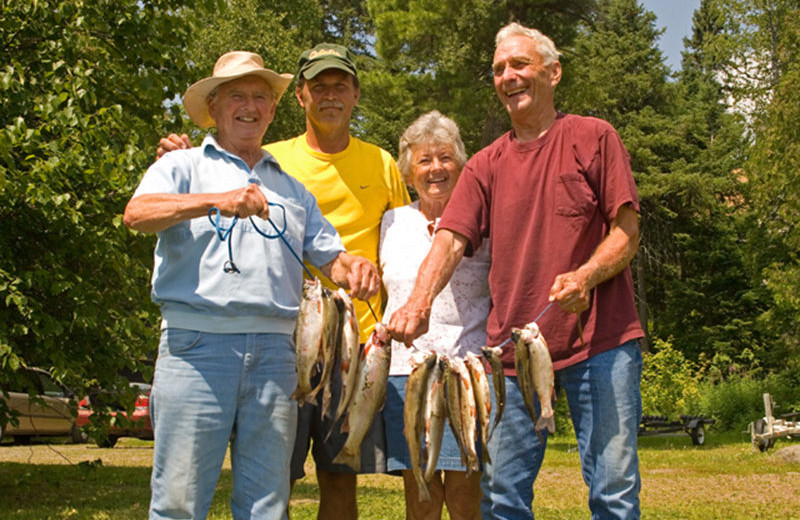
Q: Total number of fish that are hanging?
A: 13